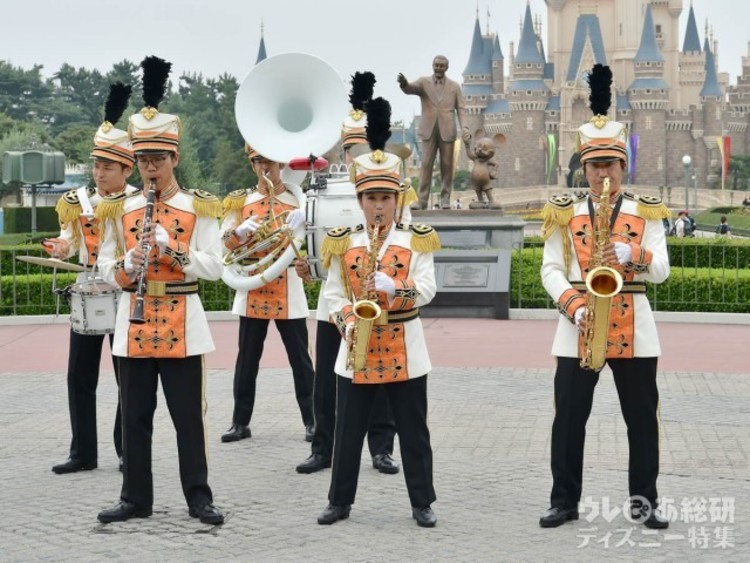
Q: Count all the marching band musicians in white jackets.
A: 6